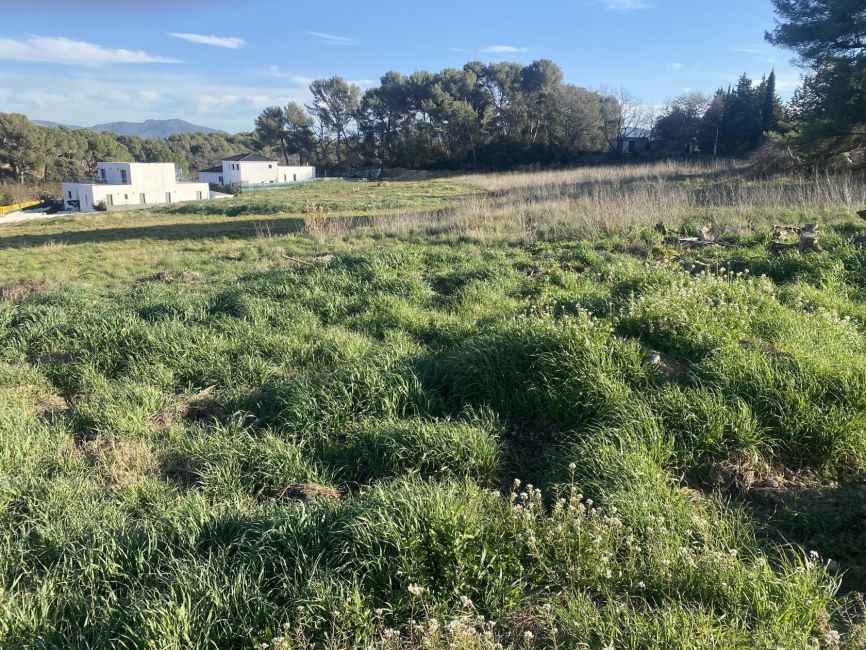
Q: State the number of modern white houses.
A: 2